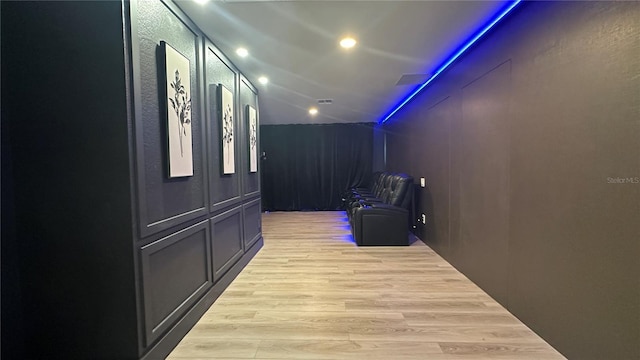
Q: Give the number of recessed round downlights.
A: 5